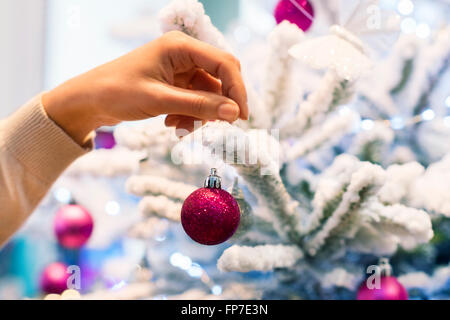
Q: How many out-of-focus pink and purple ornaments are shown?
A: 5